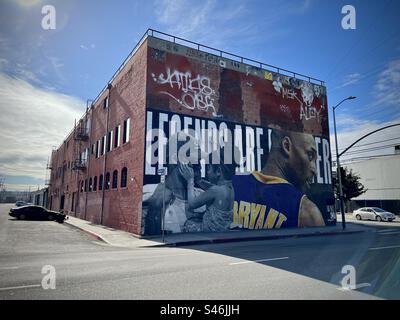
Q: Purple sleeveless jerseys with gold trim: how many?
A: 1